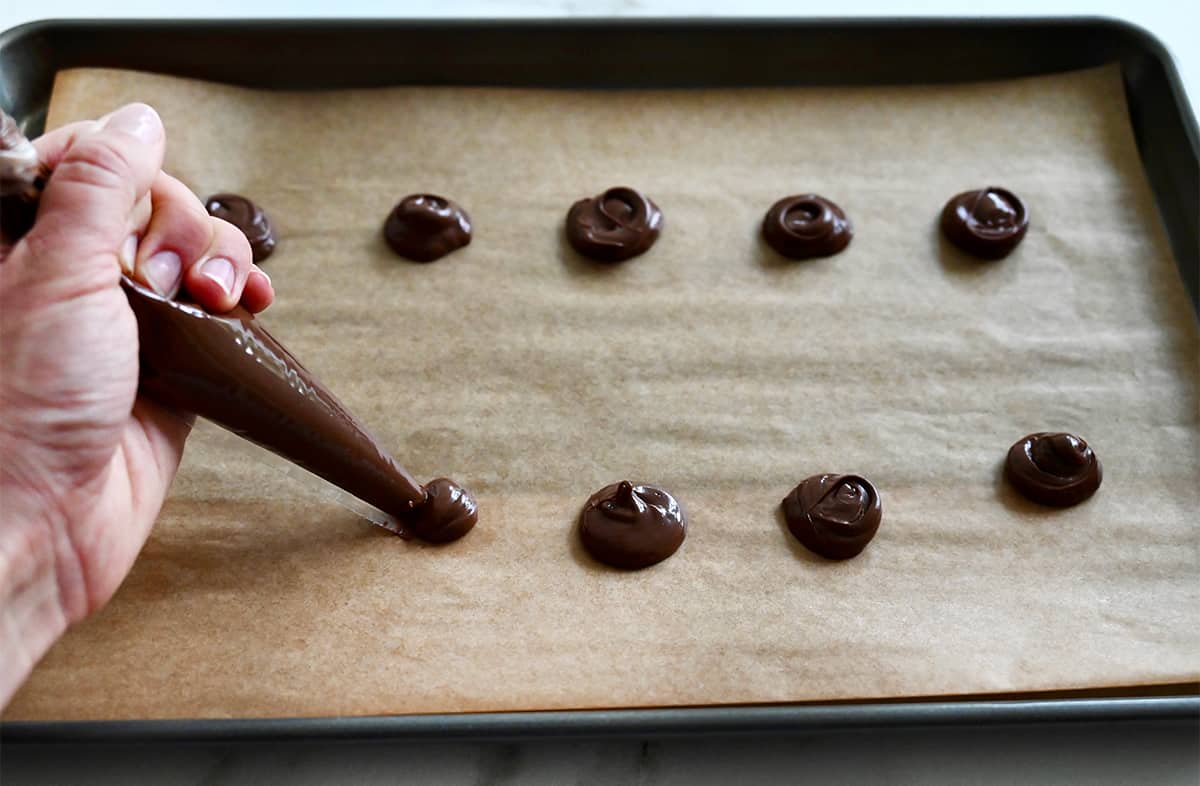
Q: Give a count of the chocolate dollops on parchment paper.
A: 9